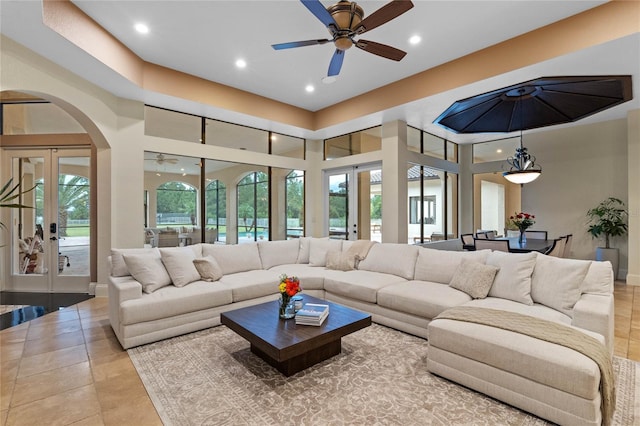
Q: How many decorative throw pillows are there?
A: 8